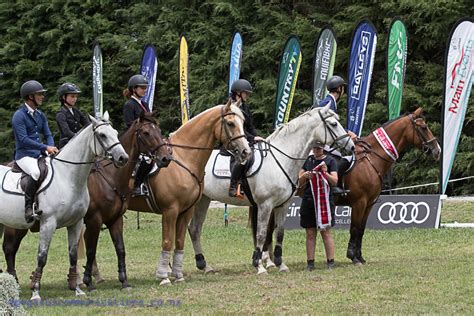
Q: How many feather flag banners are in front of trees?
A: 9